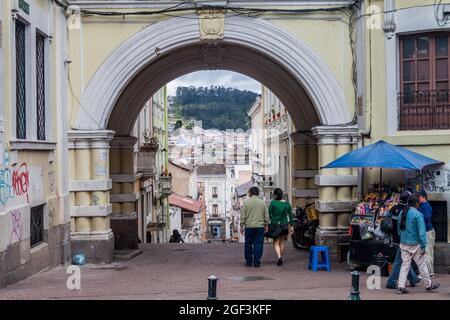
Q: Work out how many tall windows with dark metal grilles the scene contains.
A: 2